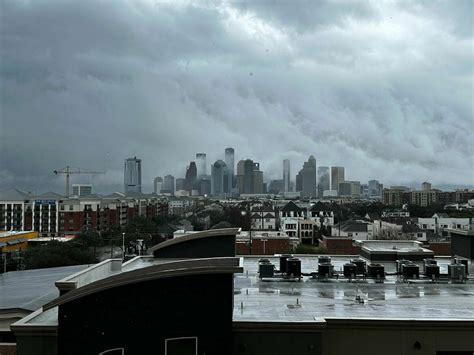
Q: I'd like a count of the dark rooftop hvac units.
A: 15